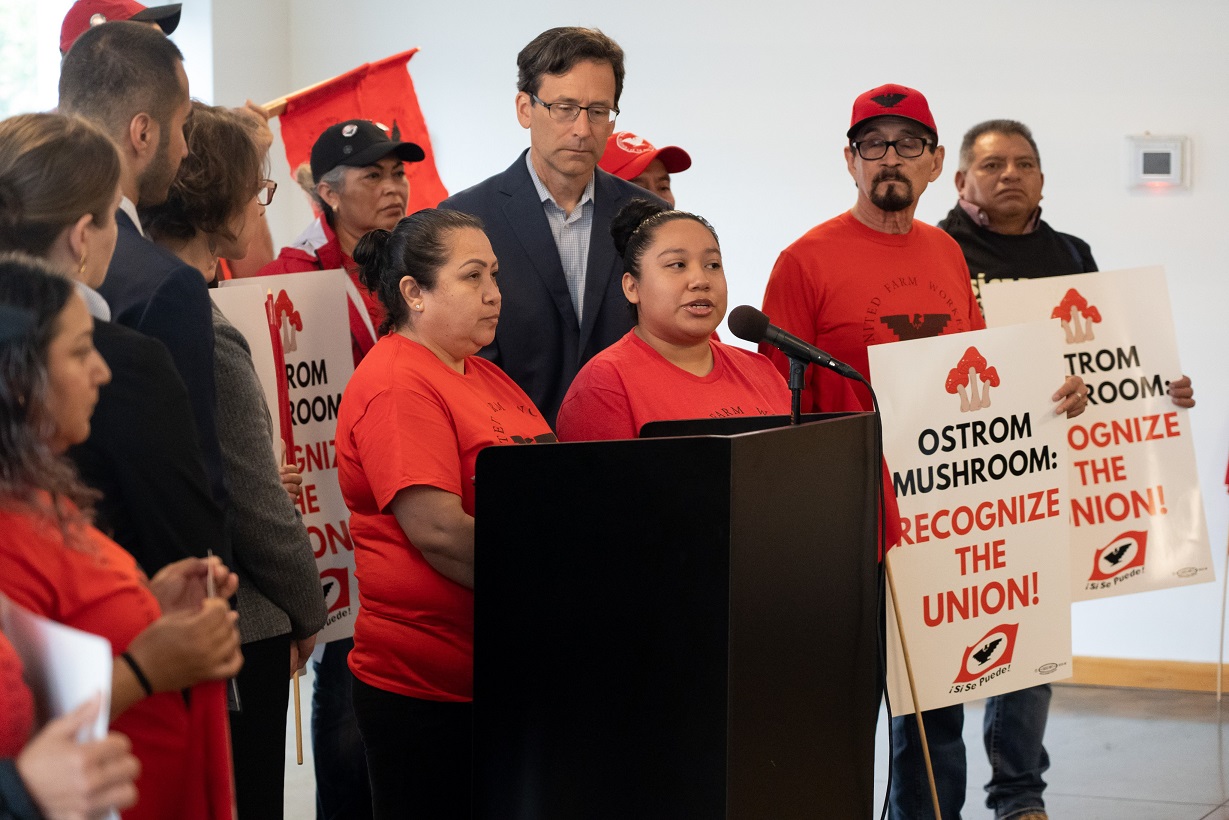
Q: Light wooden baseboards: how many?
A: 1